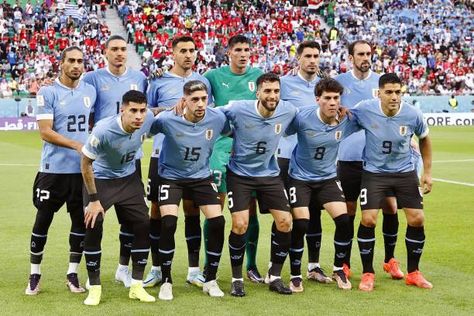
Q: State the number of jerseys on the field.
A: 11